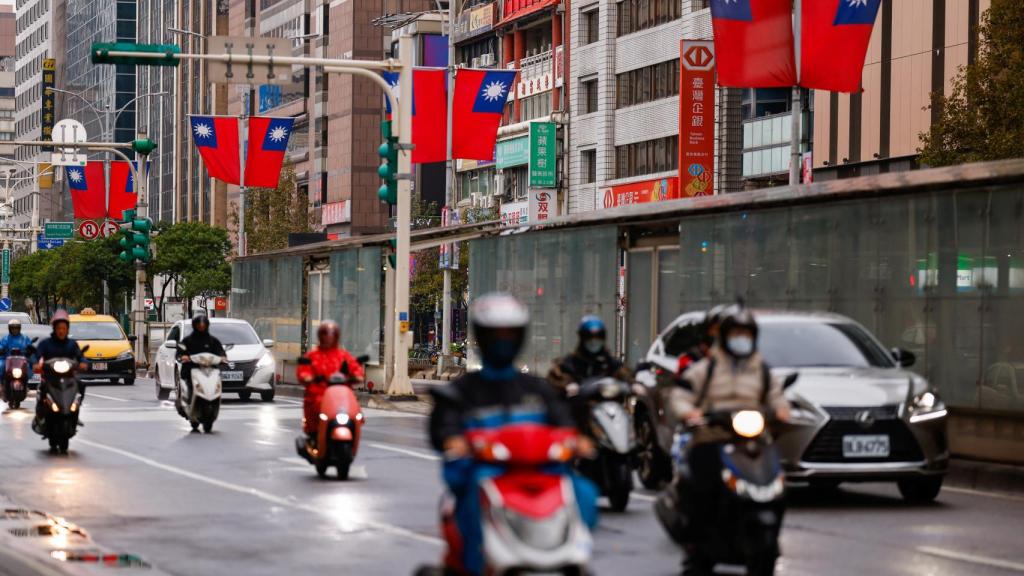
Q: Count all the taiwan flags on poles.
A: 8